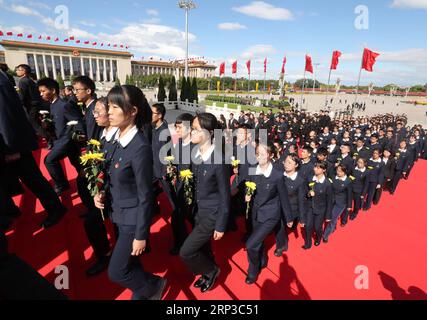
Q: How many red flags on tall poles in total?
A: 8